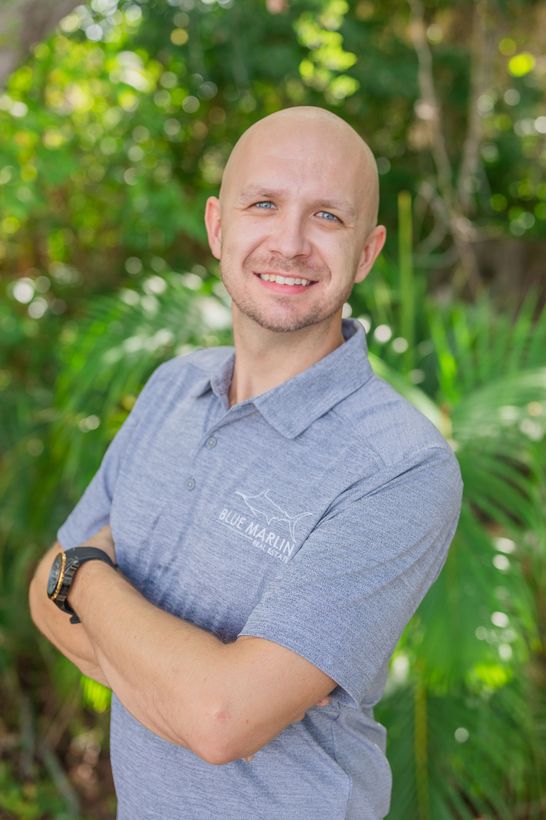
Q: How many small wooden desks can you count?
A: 0